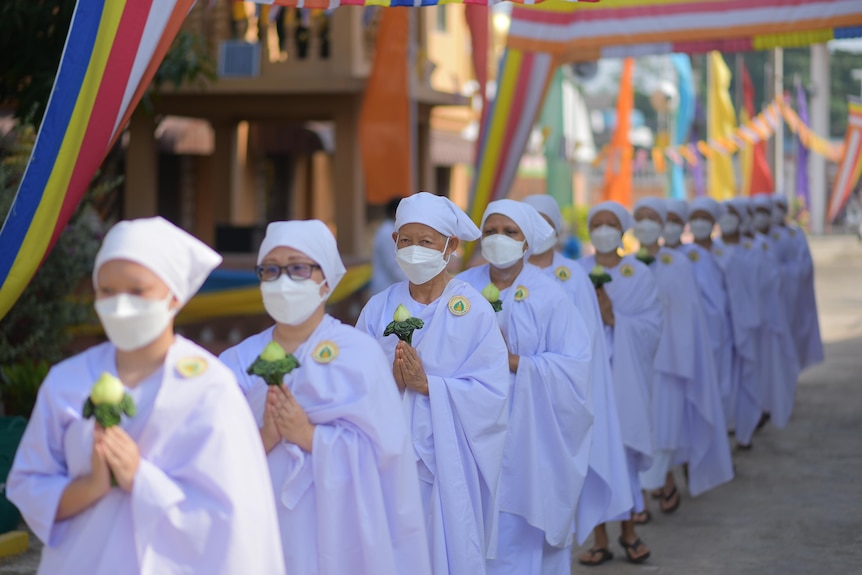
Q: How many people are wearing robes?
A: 13